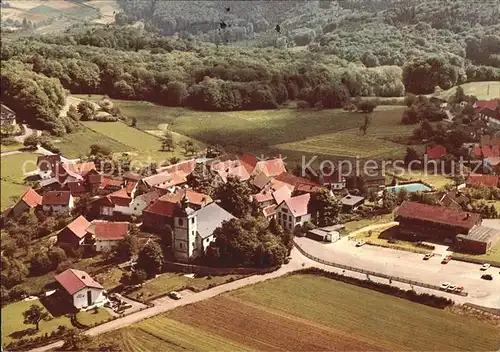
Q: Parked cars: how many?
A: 9